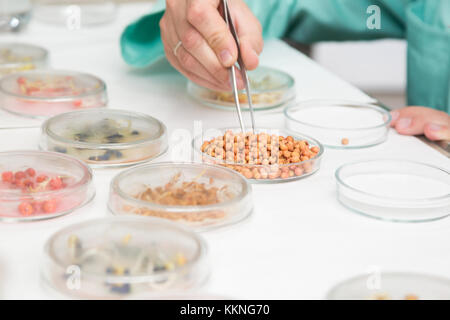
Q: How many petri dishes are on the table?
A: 12